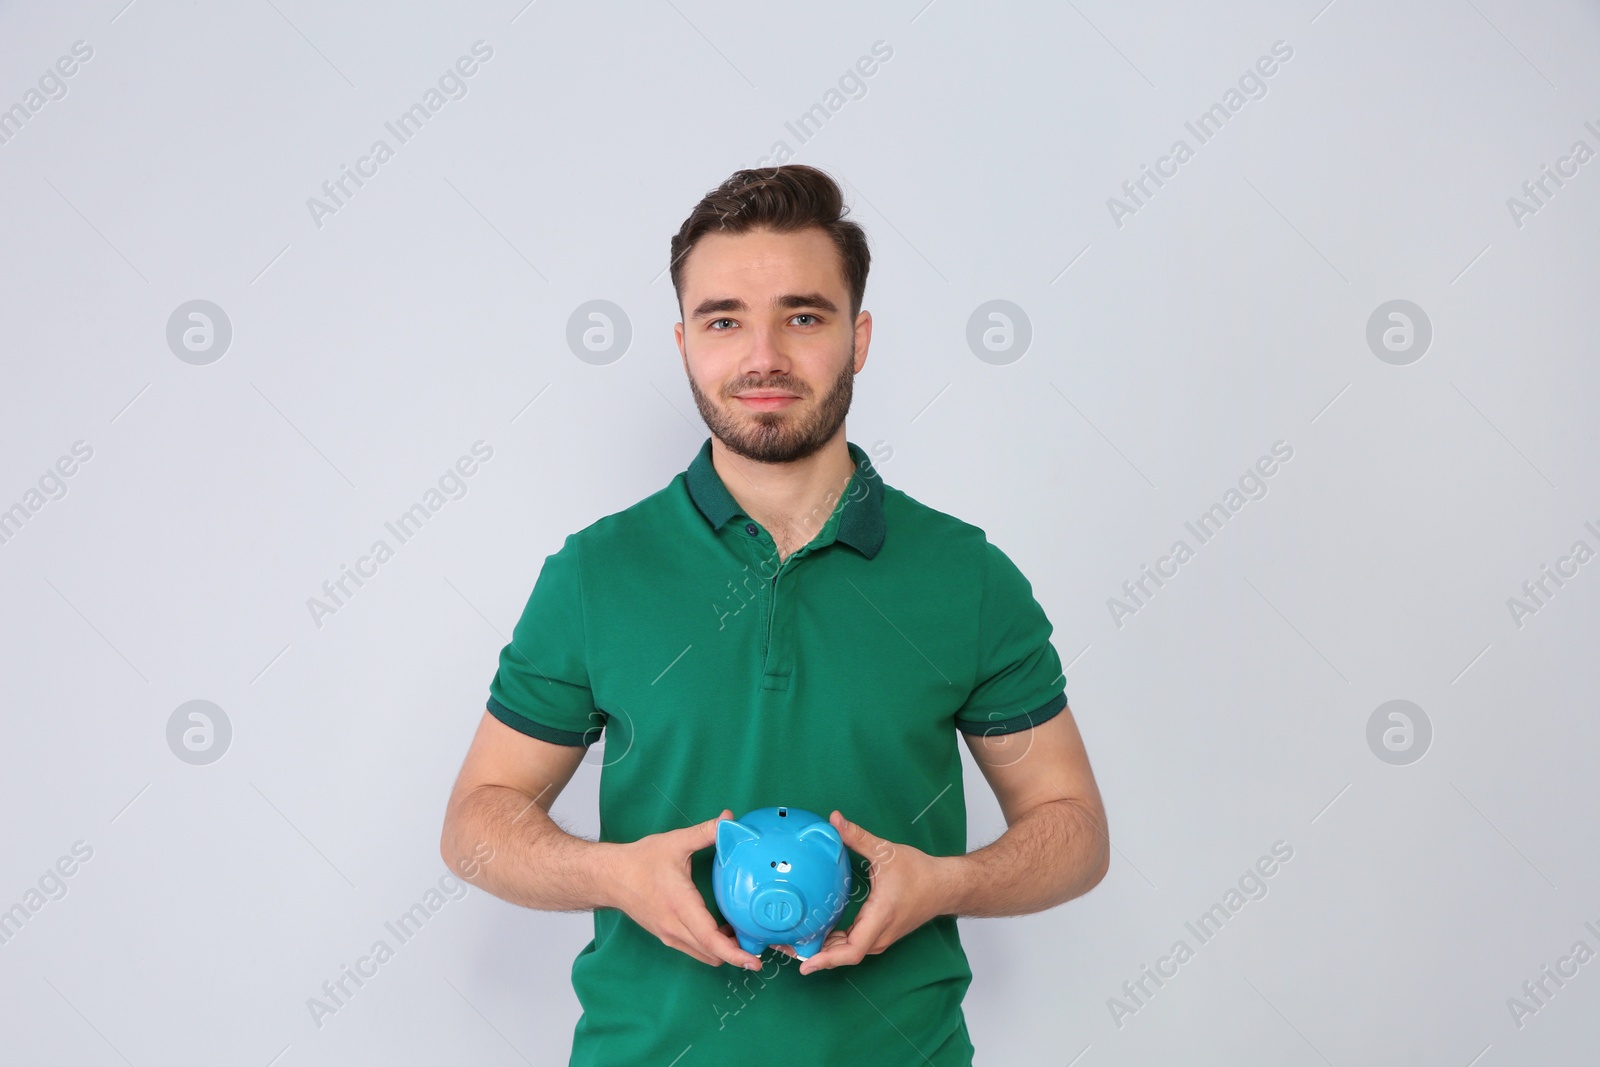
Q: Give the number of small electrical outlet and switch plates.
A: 0